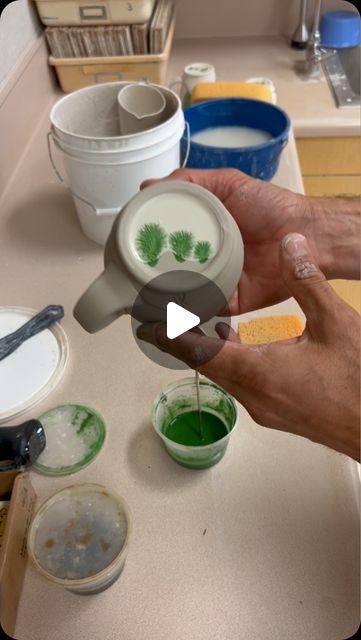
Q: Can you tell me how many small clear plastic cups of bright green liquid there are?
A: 1